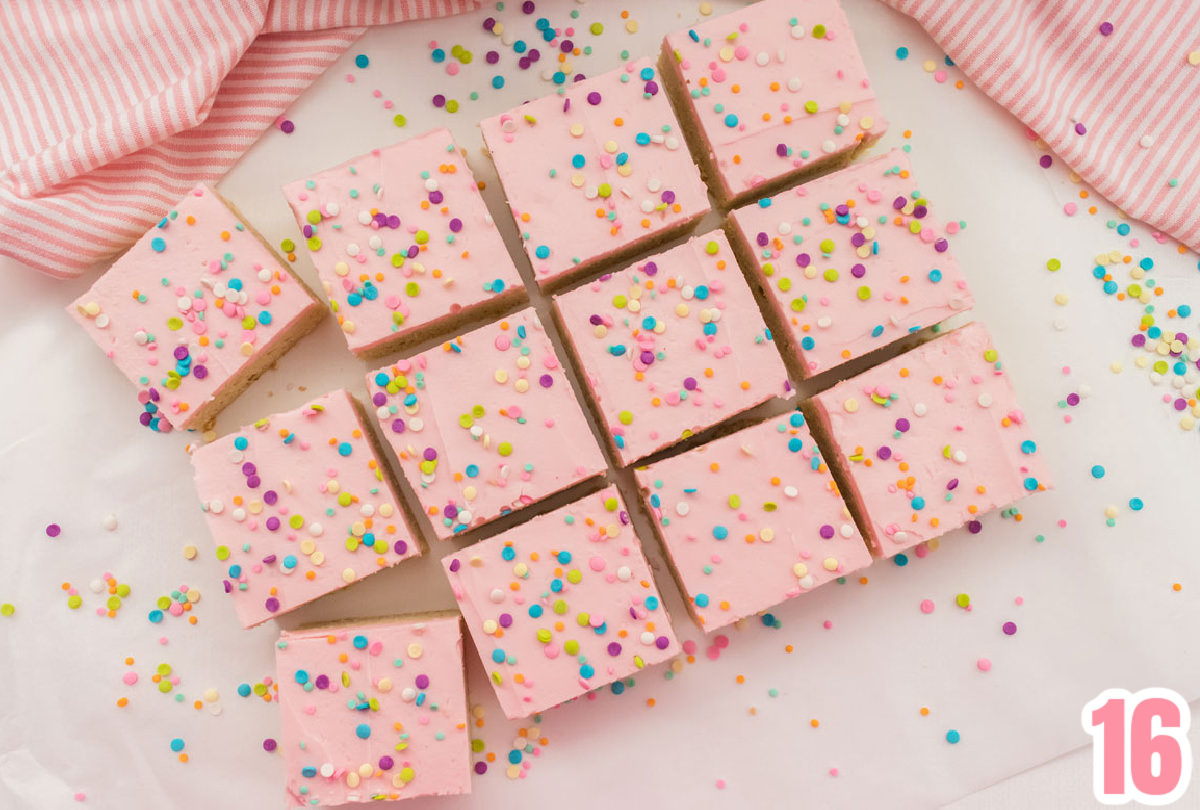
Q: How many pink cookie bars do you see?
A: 12